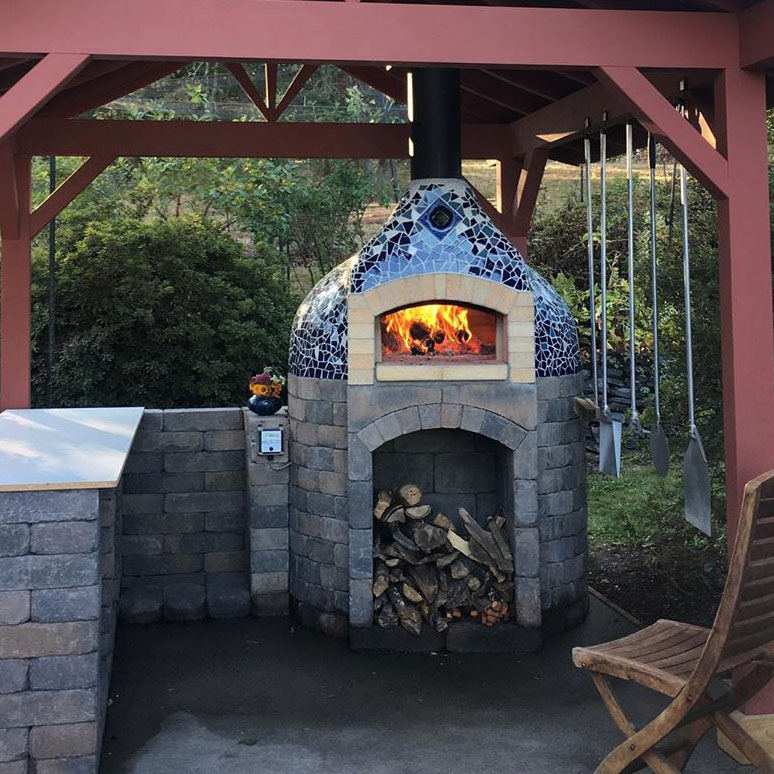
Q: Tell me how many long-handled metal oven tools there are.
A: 5